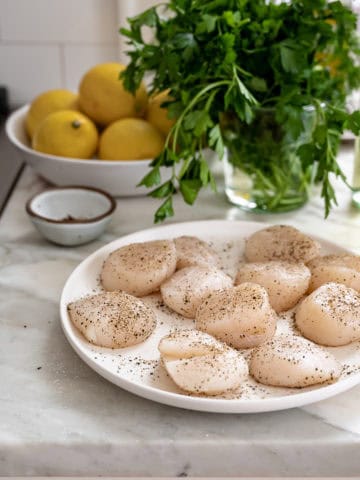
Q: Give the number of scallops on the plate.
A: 11